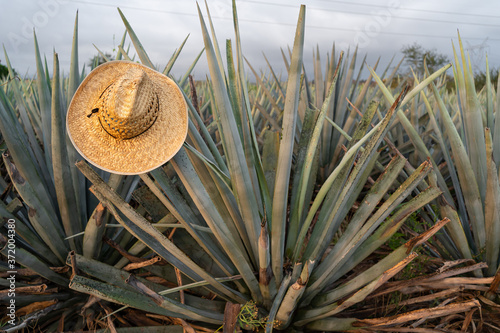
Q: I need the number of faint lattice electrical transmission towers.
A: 1